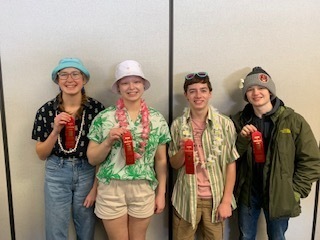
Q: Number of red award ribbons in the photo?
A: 4